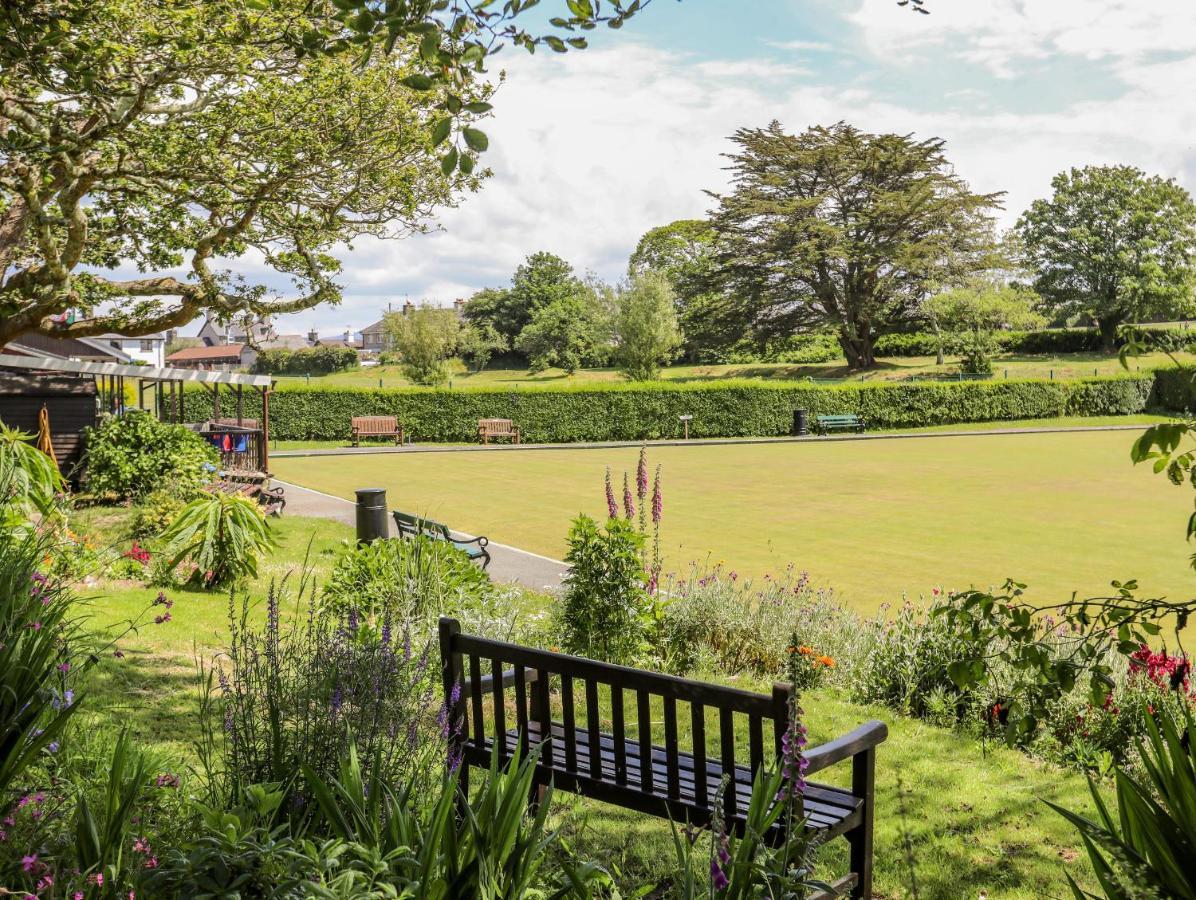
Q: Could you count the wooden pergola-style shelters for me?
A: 1